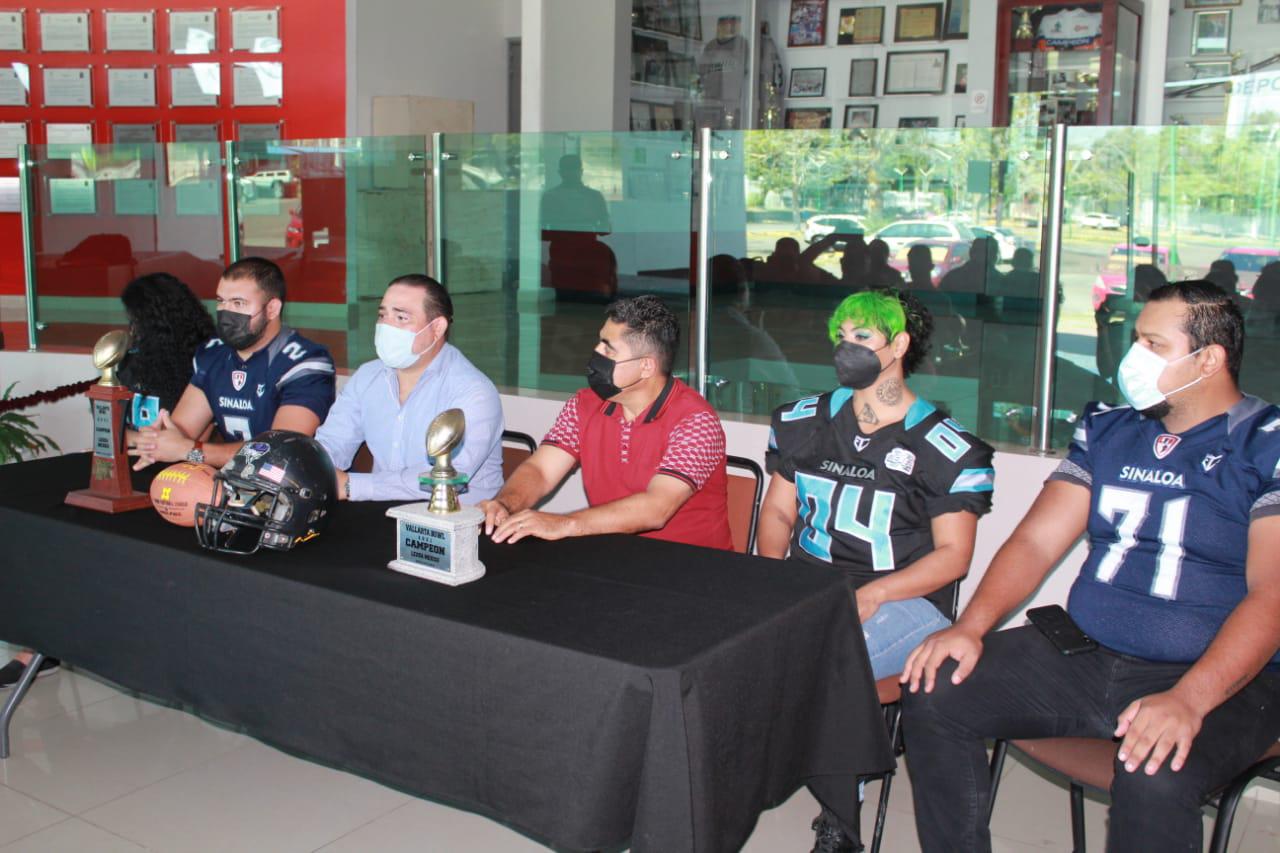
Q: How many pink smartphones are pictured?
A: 0